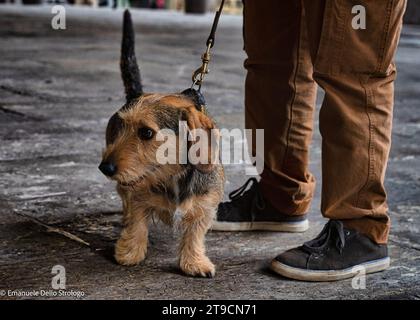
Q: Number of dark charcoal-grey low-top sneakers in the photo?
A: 2